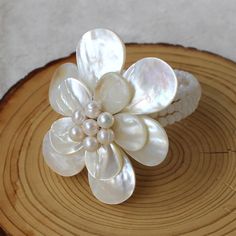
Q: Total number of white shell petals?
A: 11